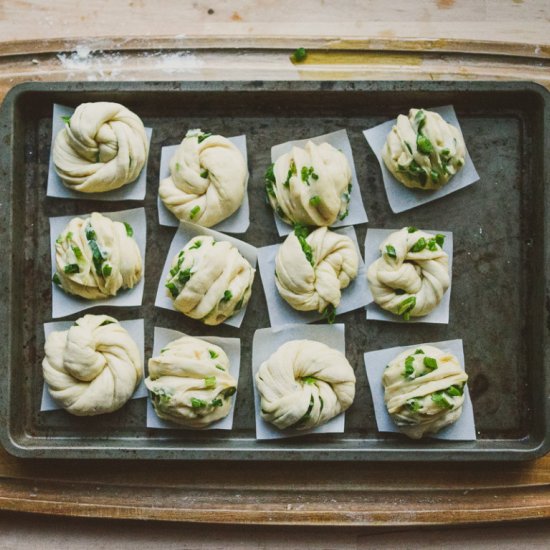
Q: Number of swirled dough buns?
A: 12